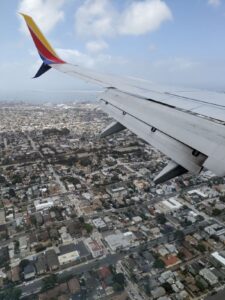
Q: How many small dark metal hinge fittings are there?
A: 4